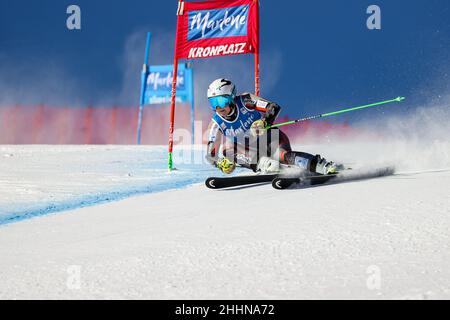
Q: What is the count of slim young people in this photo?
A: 1